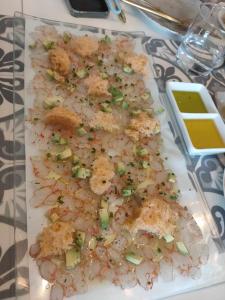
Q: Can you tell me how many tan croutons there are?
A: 10